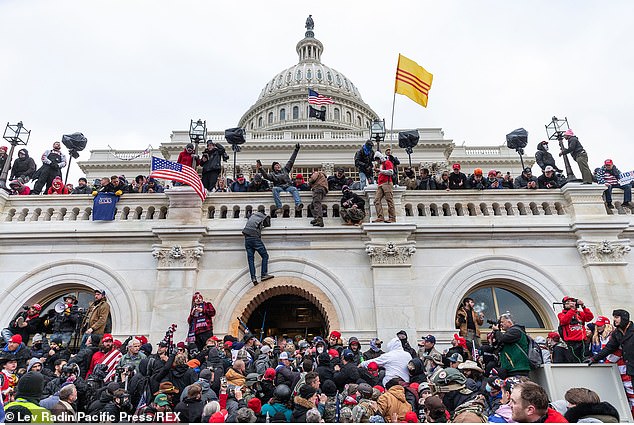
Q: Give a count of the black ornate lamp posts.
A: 4